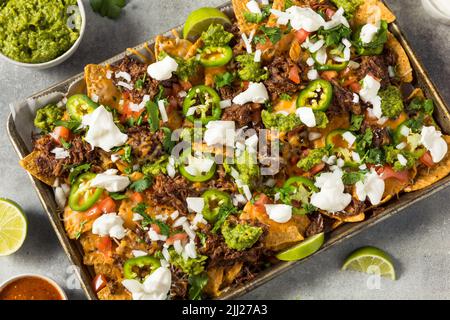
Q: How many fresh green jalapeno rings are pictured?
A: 12